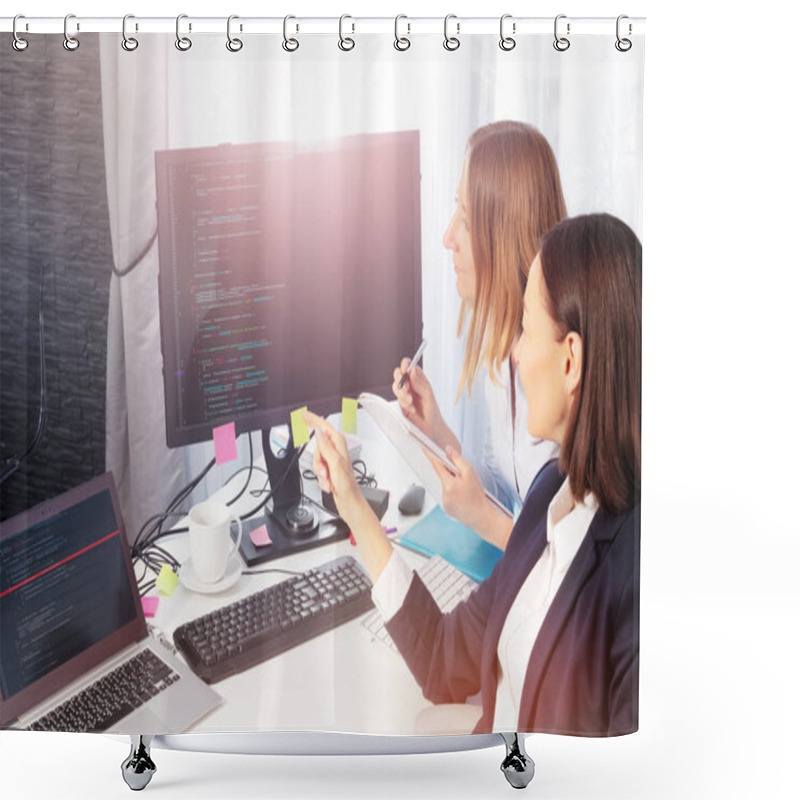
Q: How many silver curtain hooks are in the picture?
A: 12